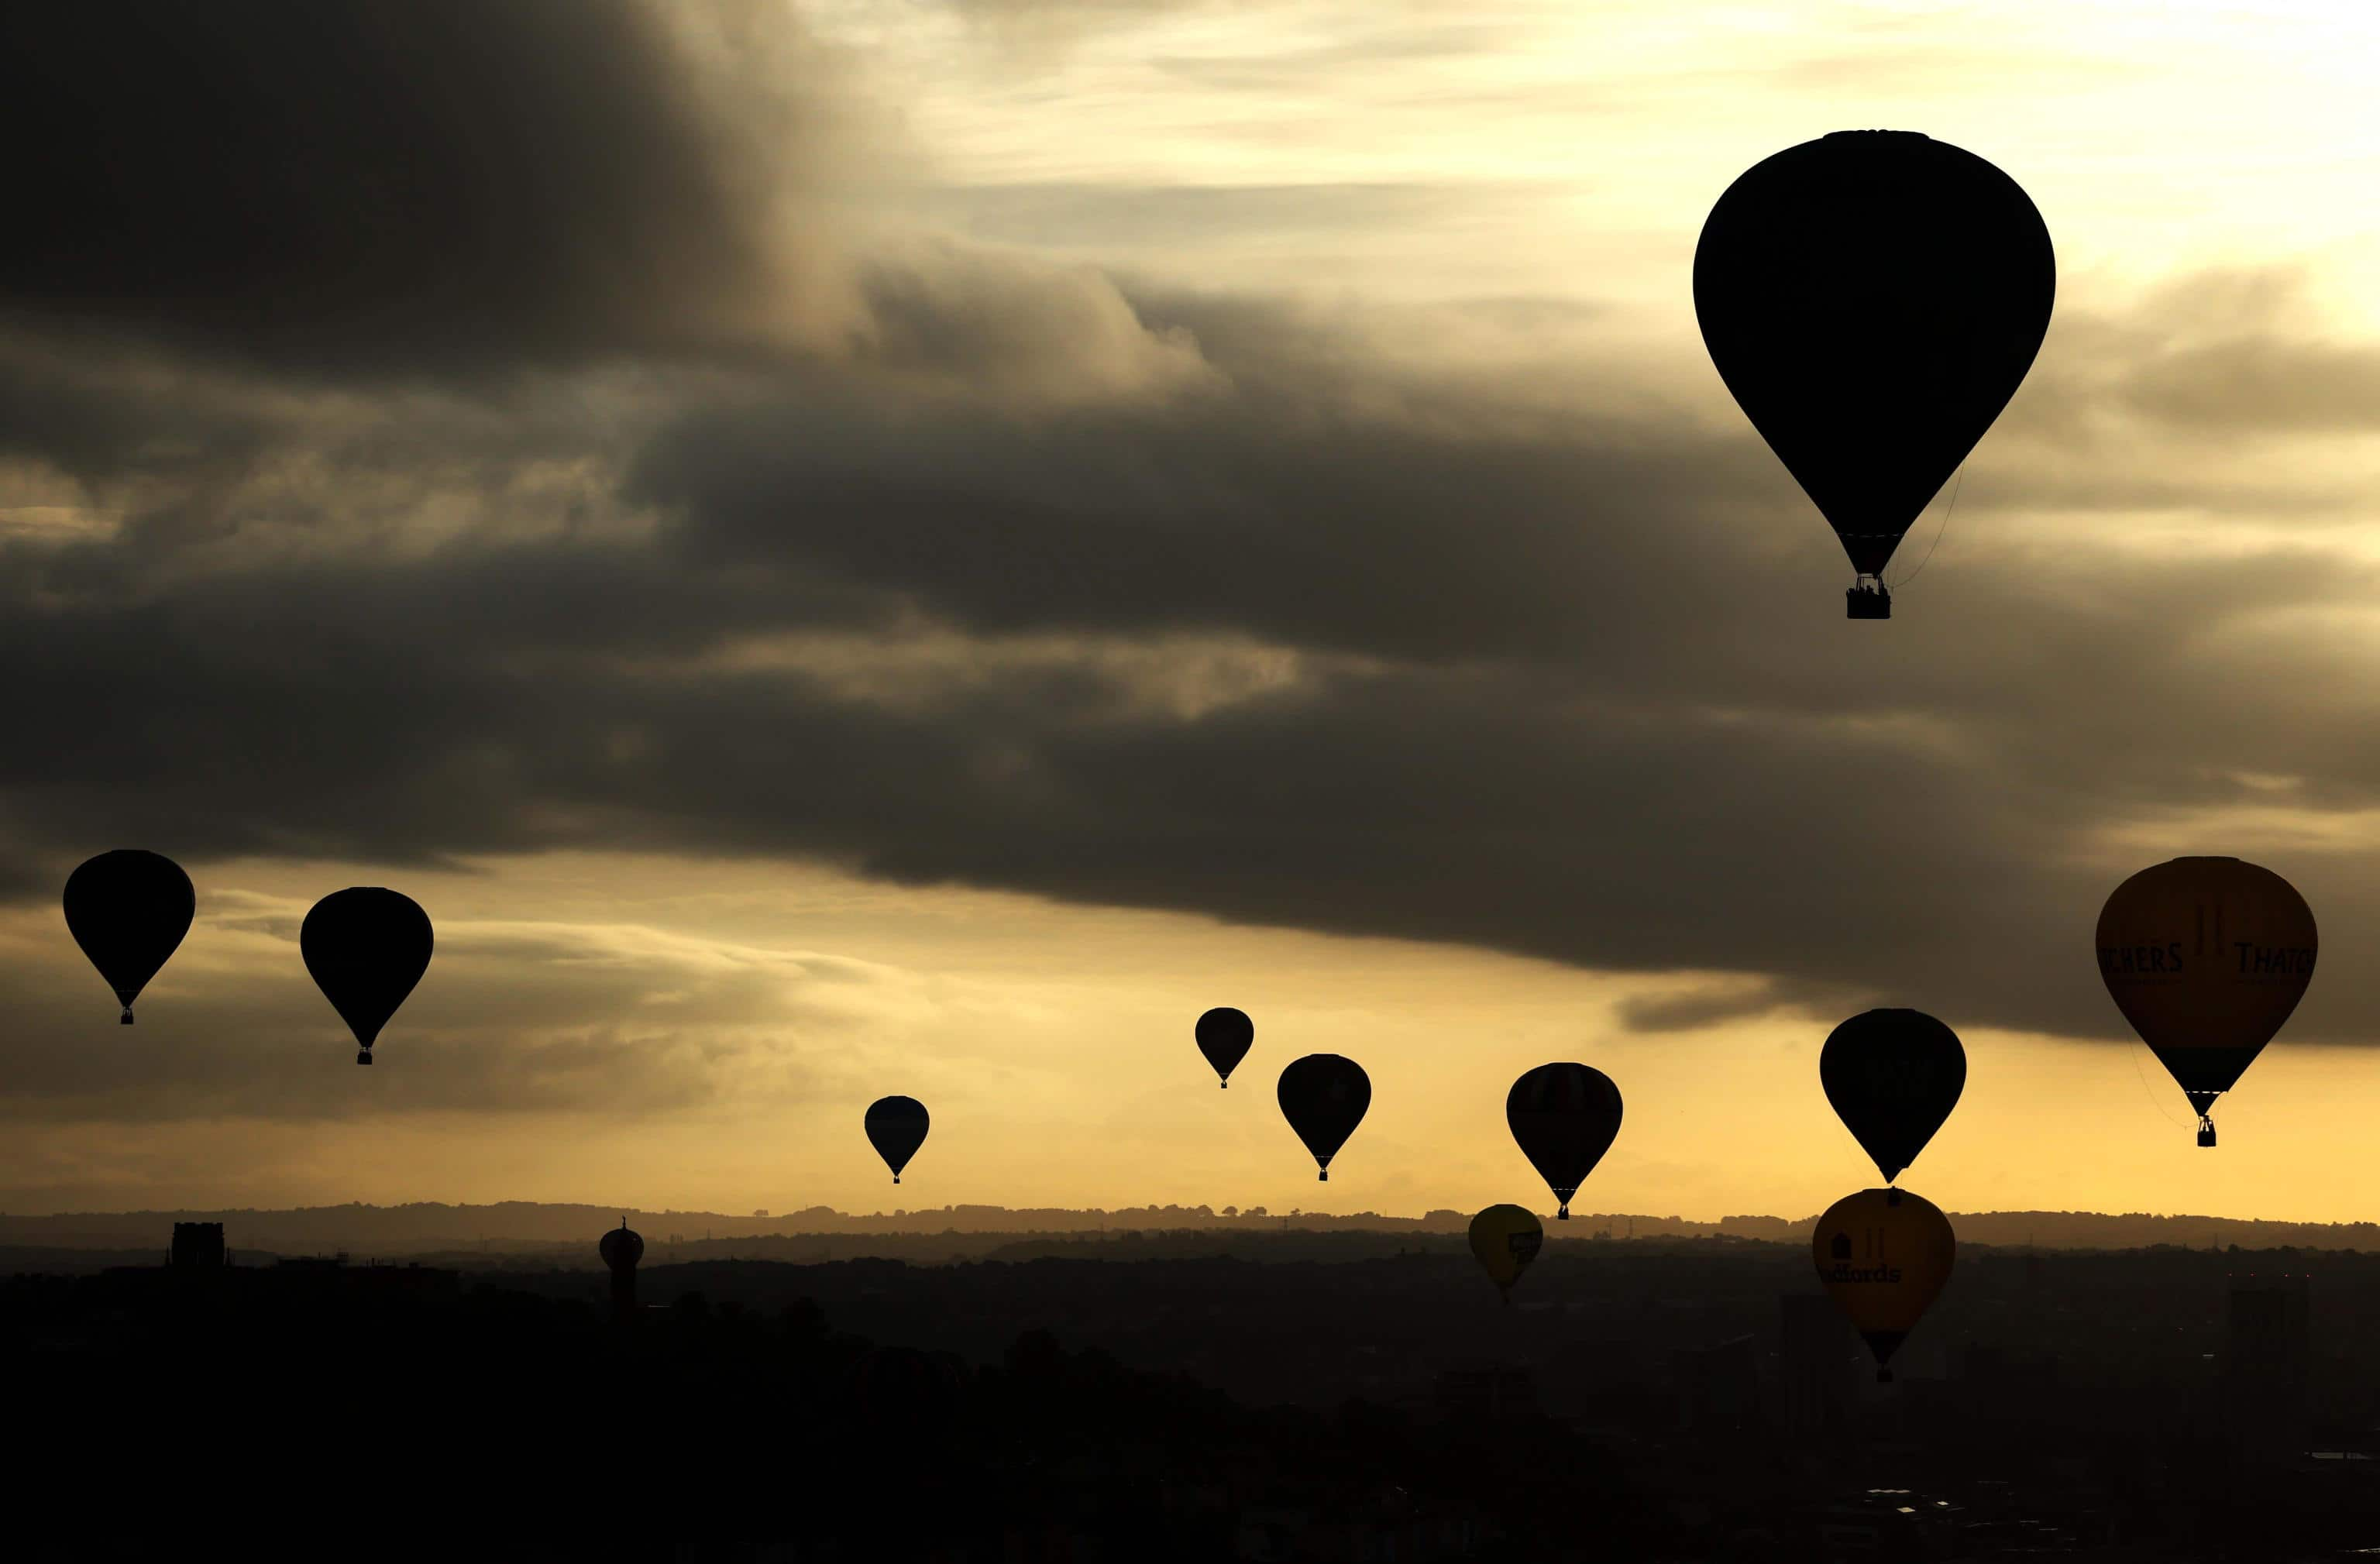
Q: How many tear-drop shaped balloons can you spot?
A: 11